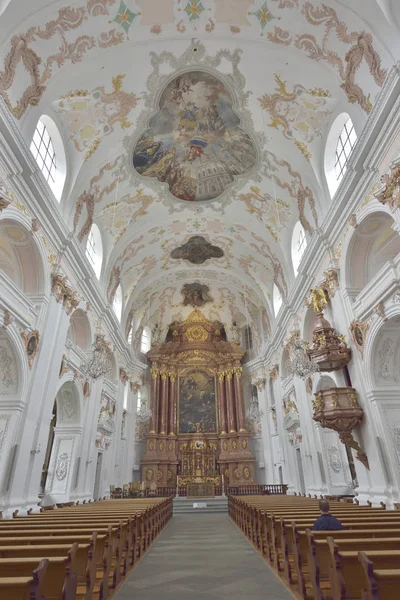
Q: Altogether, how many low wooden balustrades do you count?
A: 2